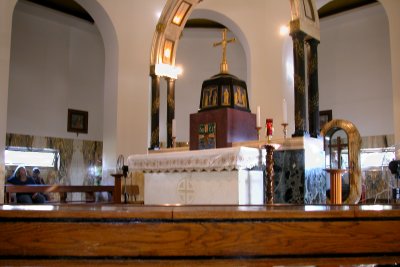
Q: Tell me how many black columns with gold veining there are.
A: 4